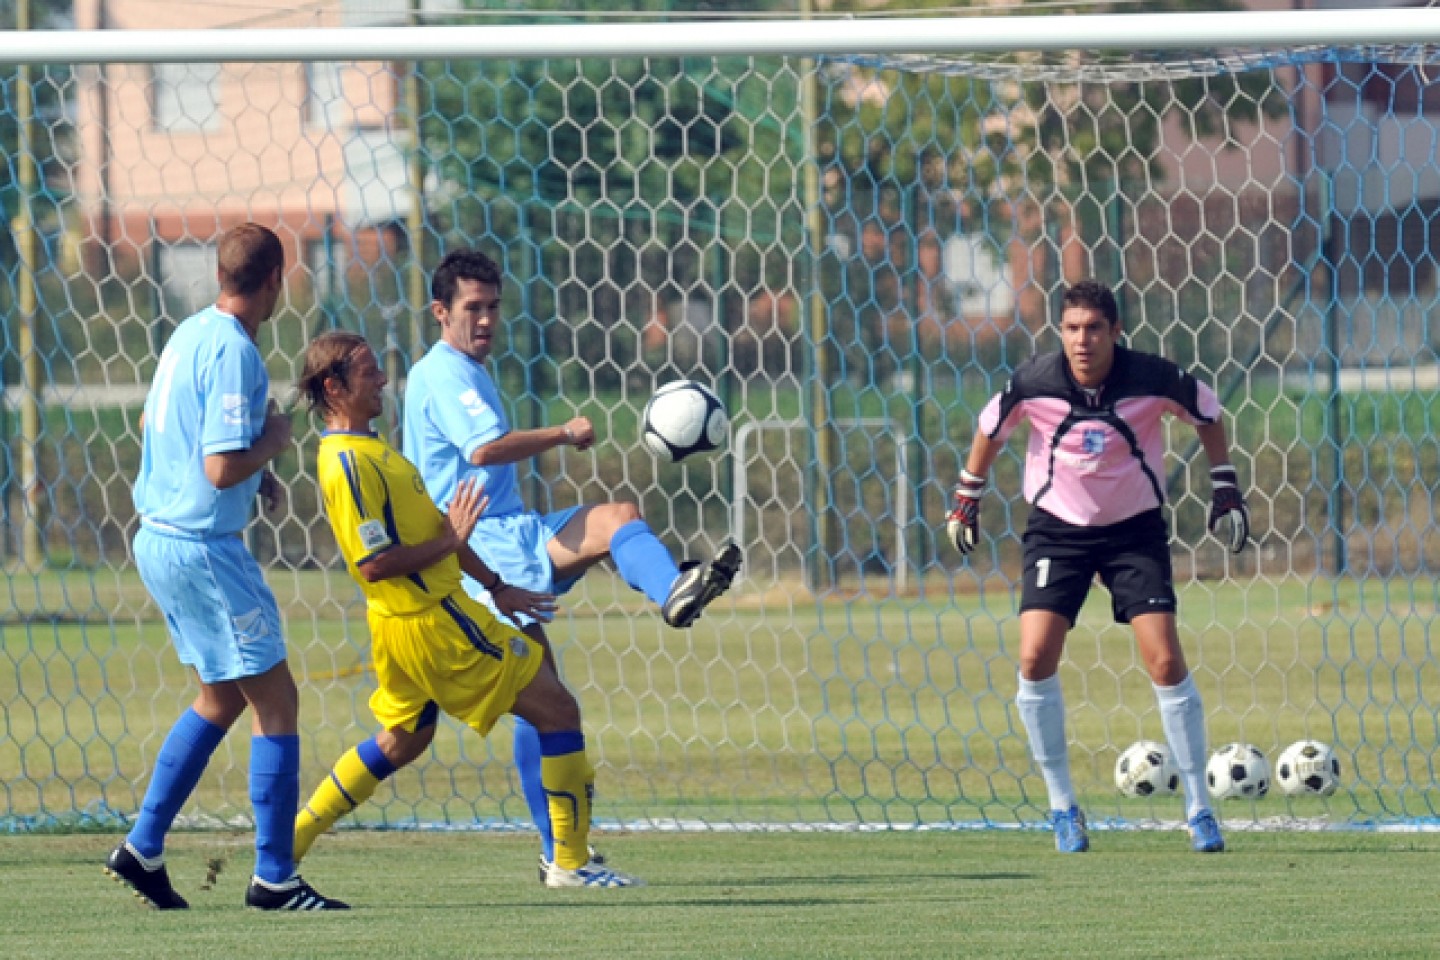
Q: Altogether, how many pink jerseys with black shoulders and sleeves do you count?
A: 1